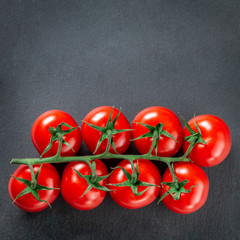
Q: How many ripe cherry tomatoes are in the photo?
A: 8